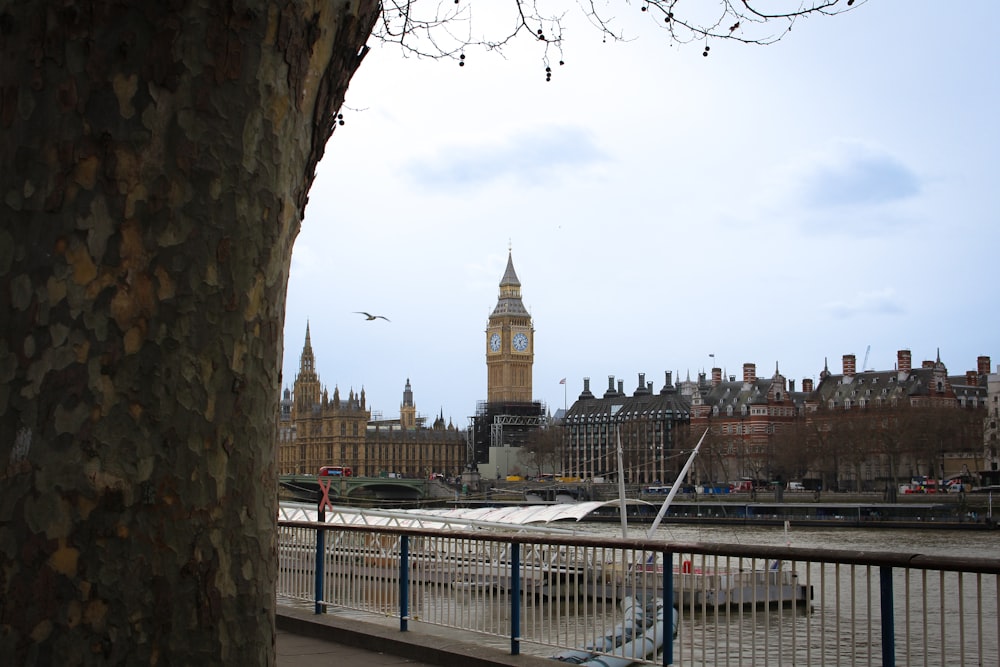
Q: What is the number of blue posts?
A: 5